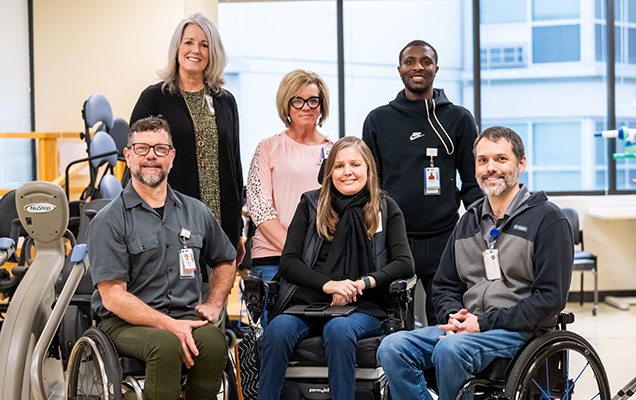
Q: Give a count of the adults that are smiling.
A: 6